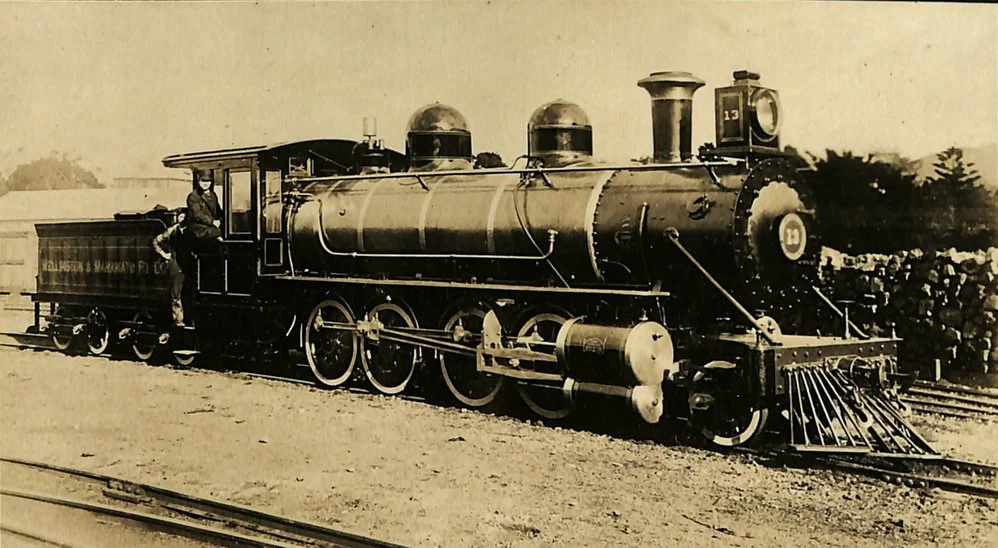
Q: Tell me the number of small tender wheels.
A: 4